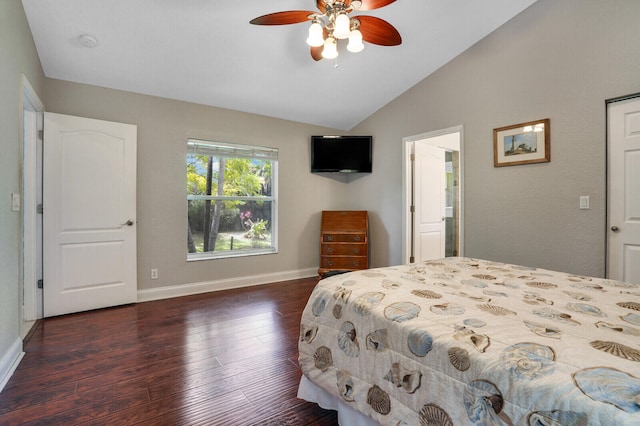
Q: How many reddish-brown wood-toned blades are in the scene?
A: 5